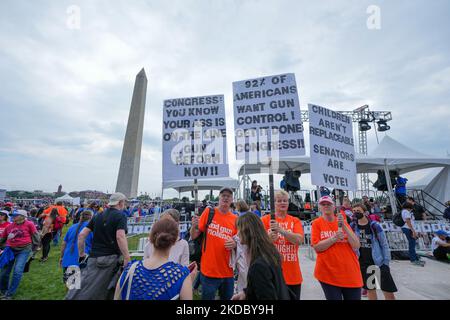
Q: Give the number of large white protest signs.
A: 3